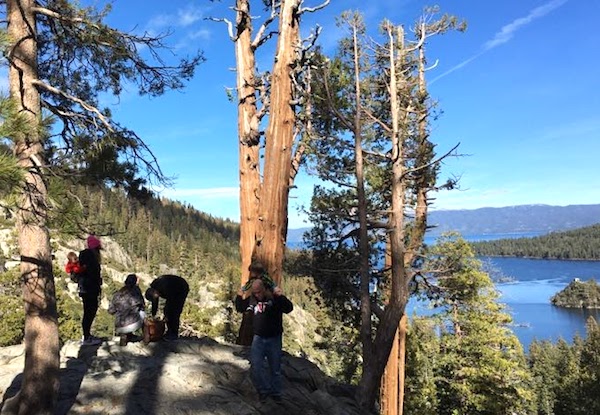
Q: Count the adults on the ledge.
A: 4